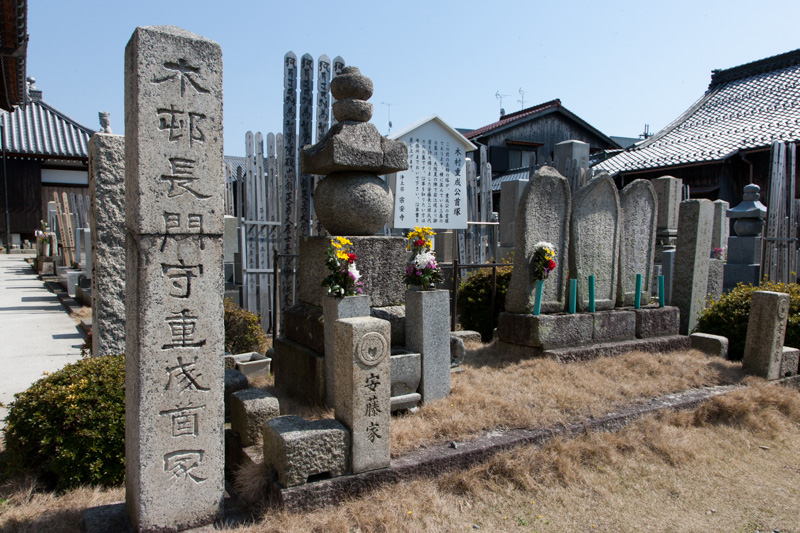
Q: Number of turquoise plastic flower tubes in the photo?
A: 5